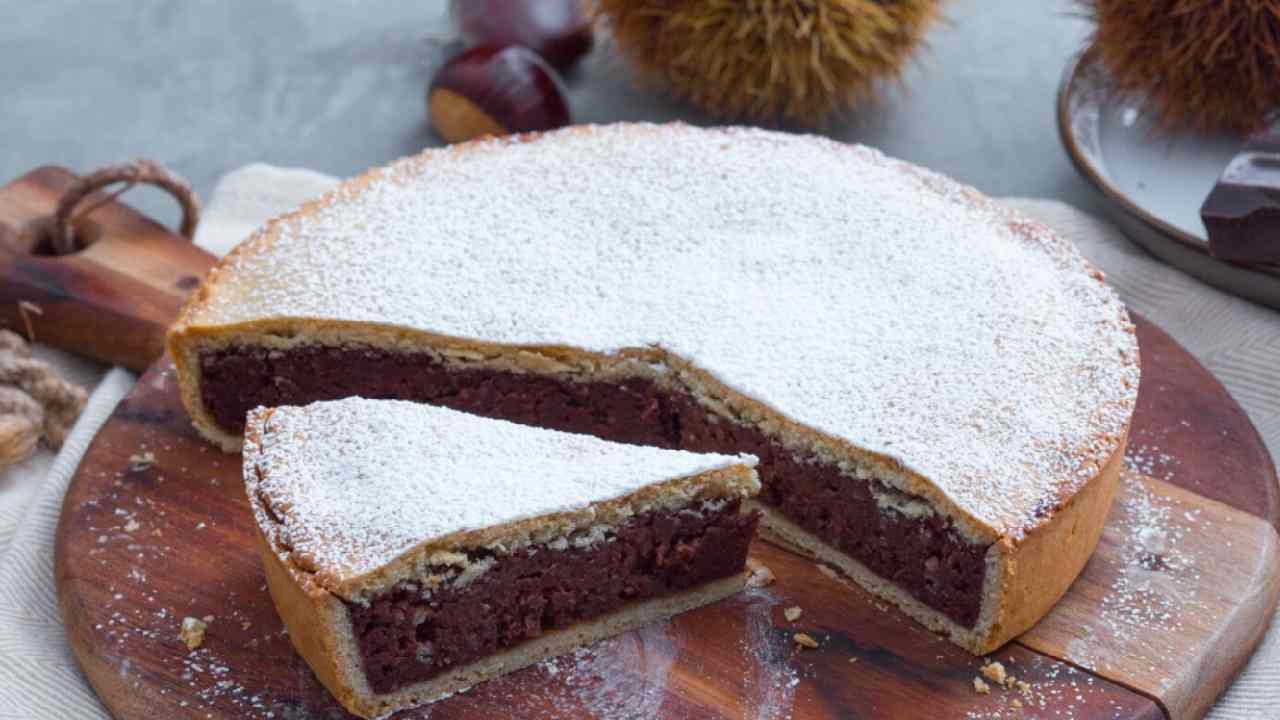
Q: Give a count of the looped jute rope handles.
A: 1